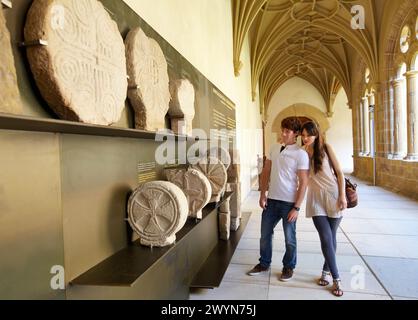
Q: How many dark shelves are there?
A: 3